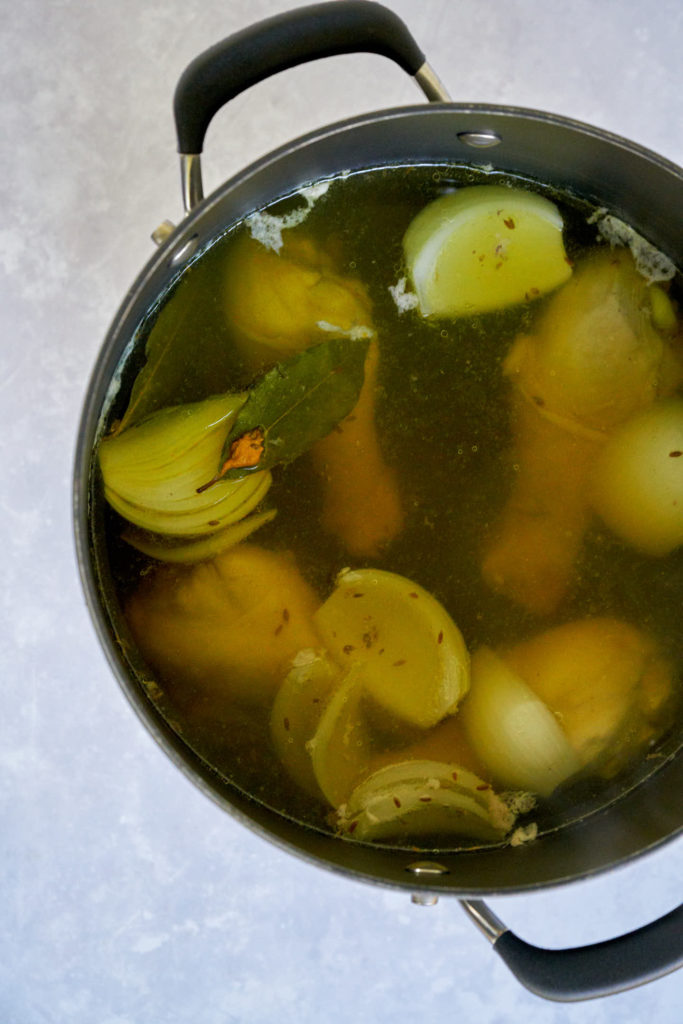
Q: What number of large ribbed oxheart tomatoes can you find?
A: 0